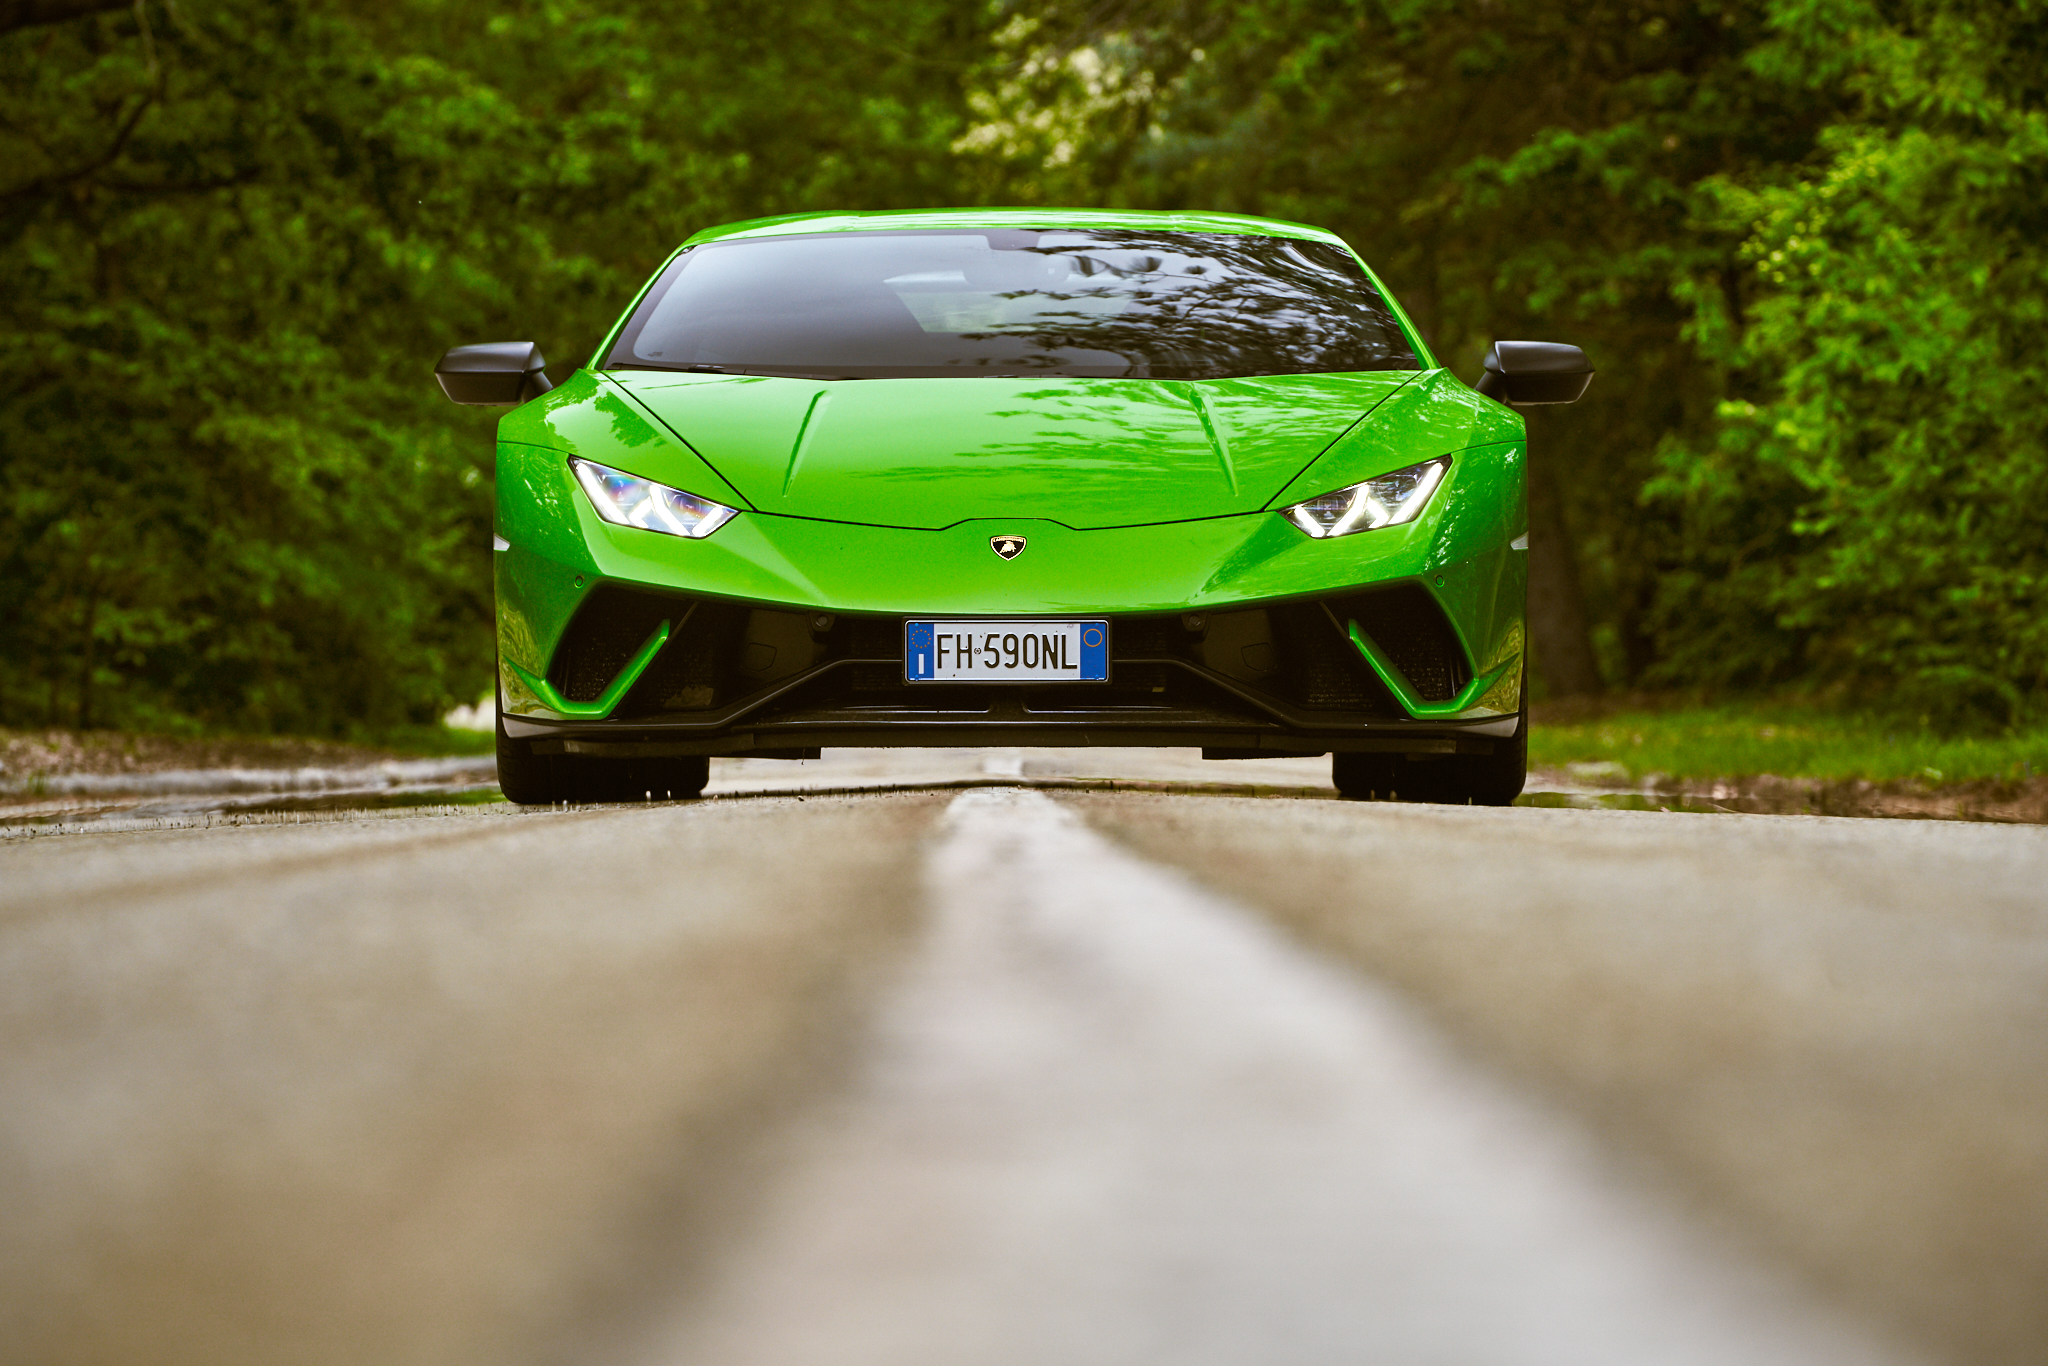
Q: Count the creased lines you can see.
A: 2